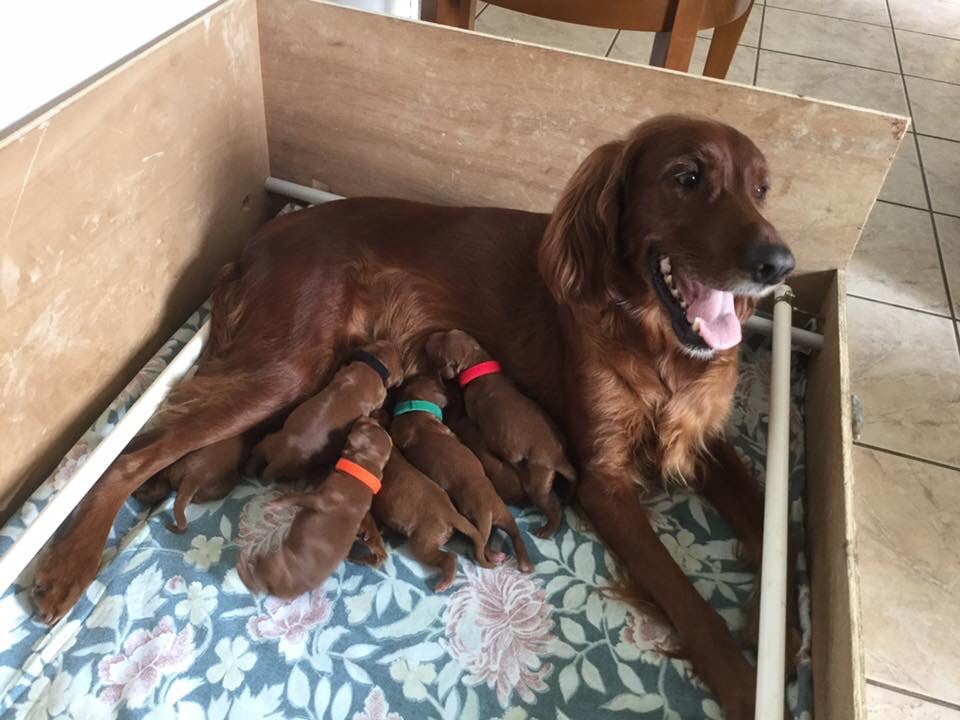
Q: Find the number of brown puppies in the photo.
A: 7